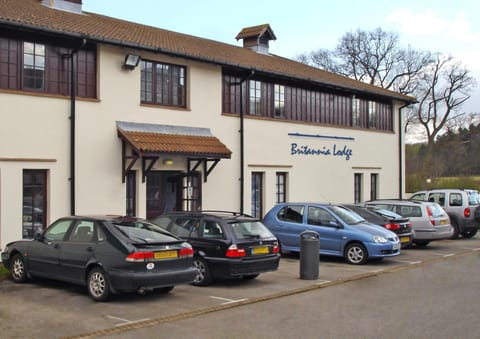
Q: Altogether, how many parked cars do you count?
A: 6